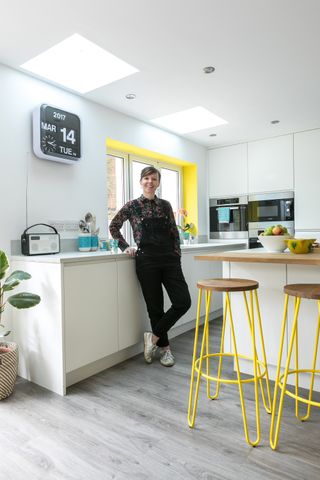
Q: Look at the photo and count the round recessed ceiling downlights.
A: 4